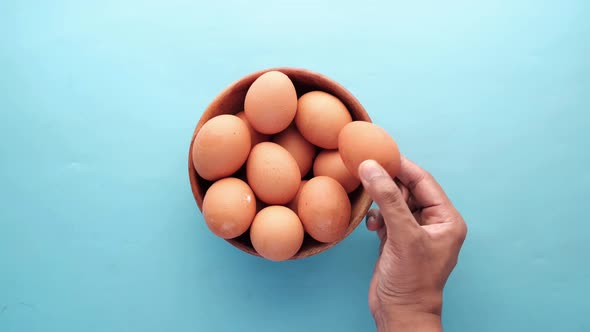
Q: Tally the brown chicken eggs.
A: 12